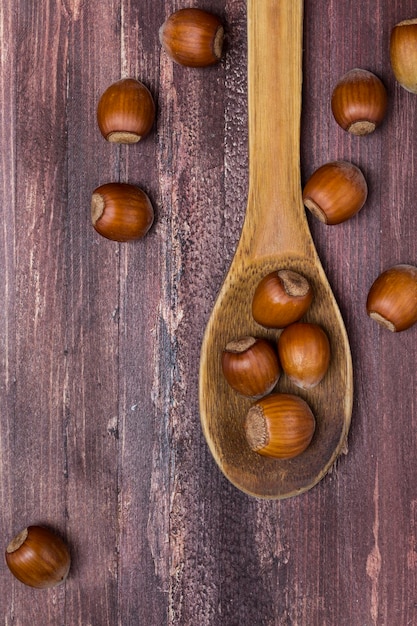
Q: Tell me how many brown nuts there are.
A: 12